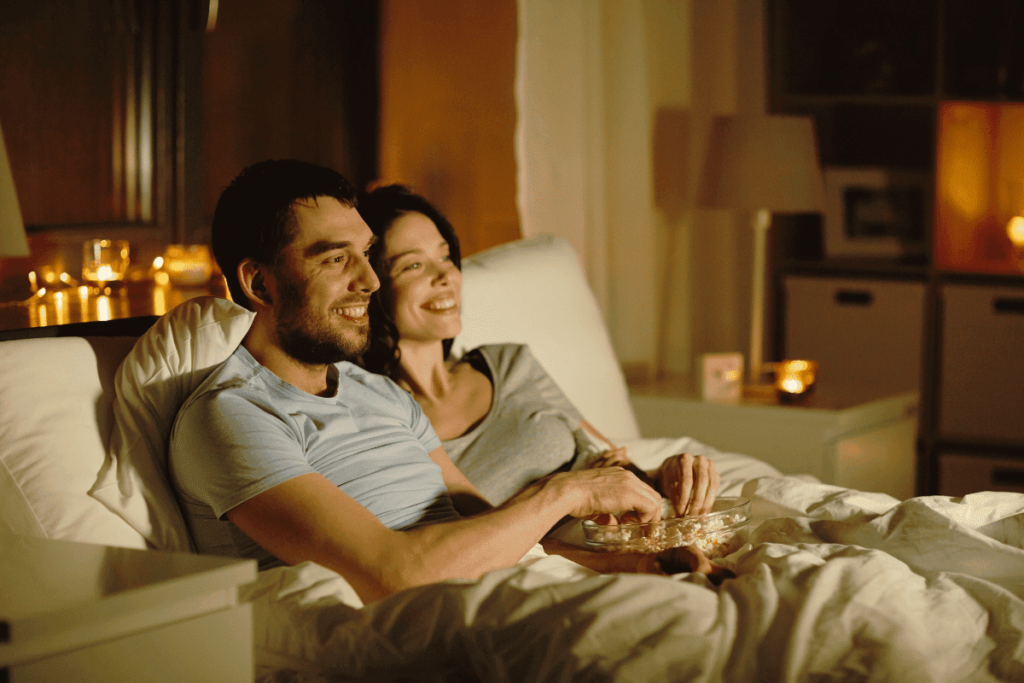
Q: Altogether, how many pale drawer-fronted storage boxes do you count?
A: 3